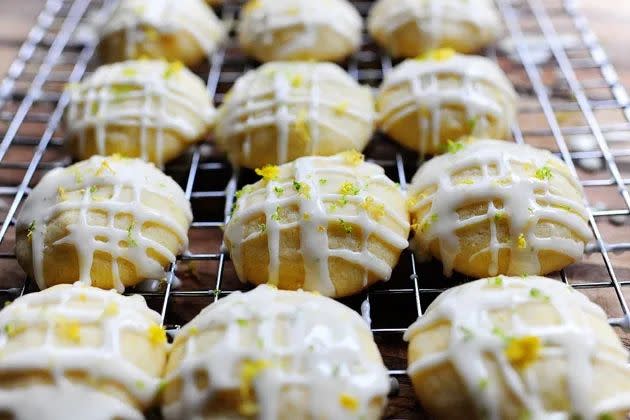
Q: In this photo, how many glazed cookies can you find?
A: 12